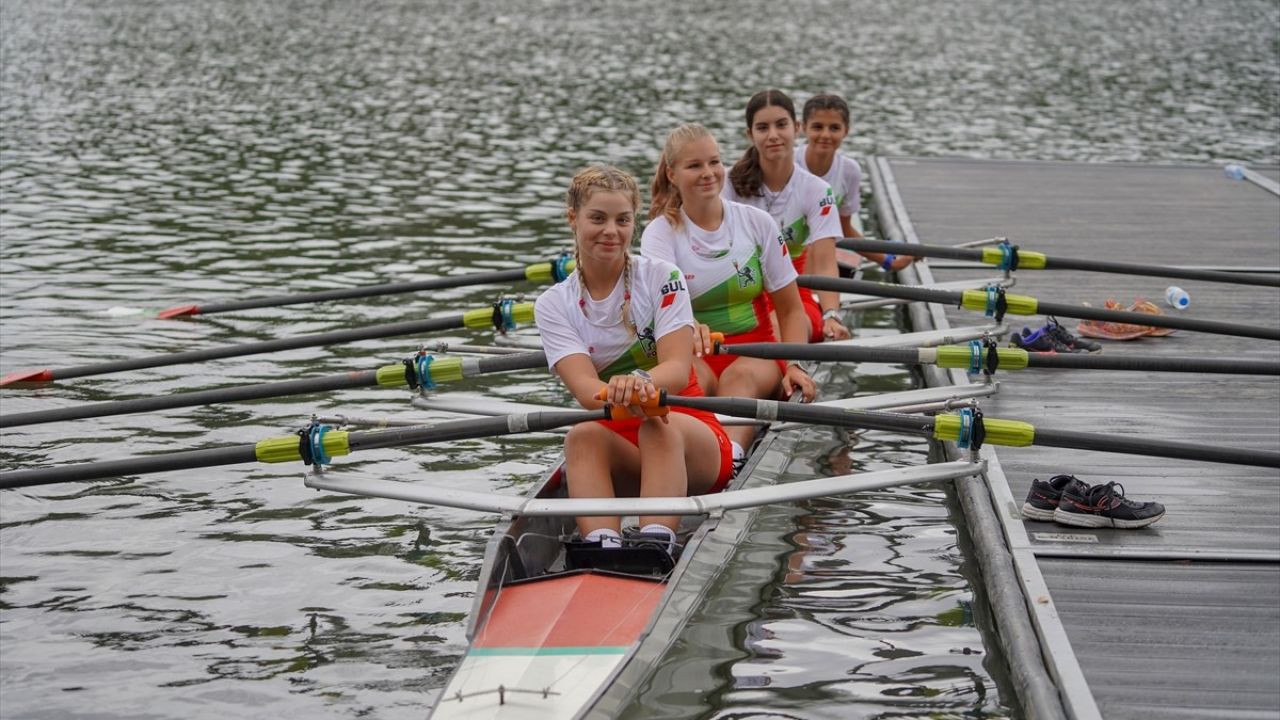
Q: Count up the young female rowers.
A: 4